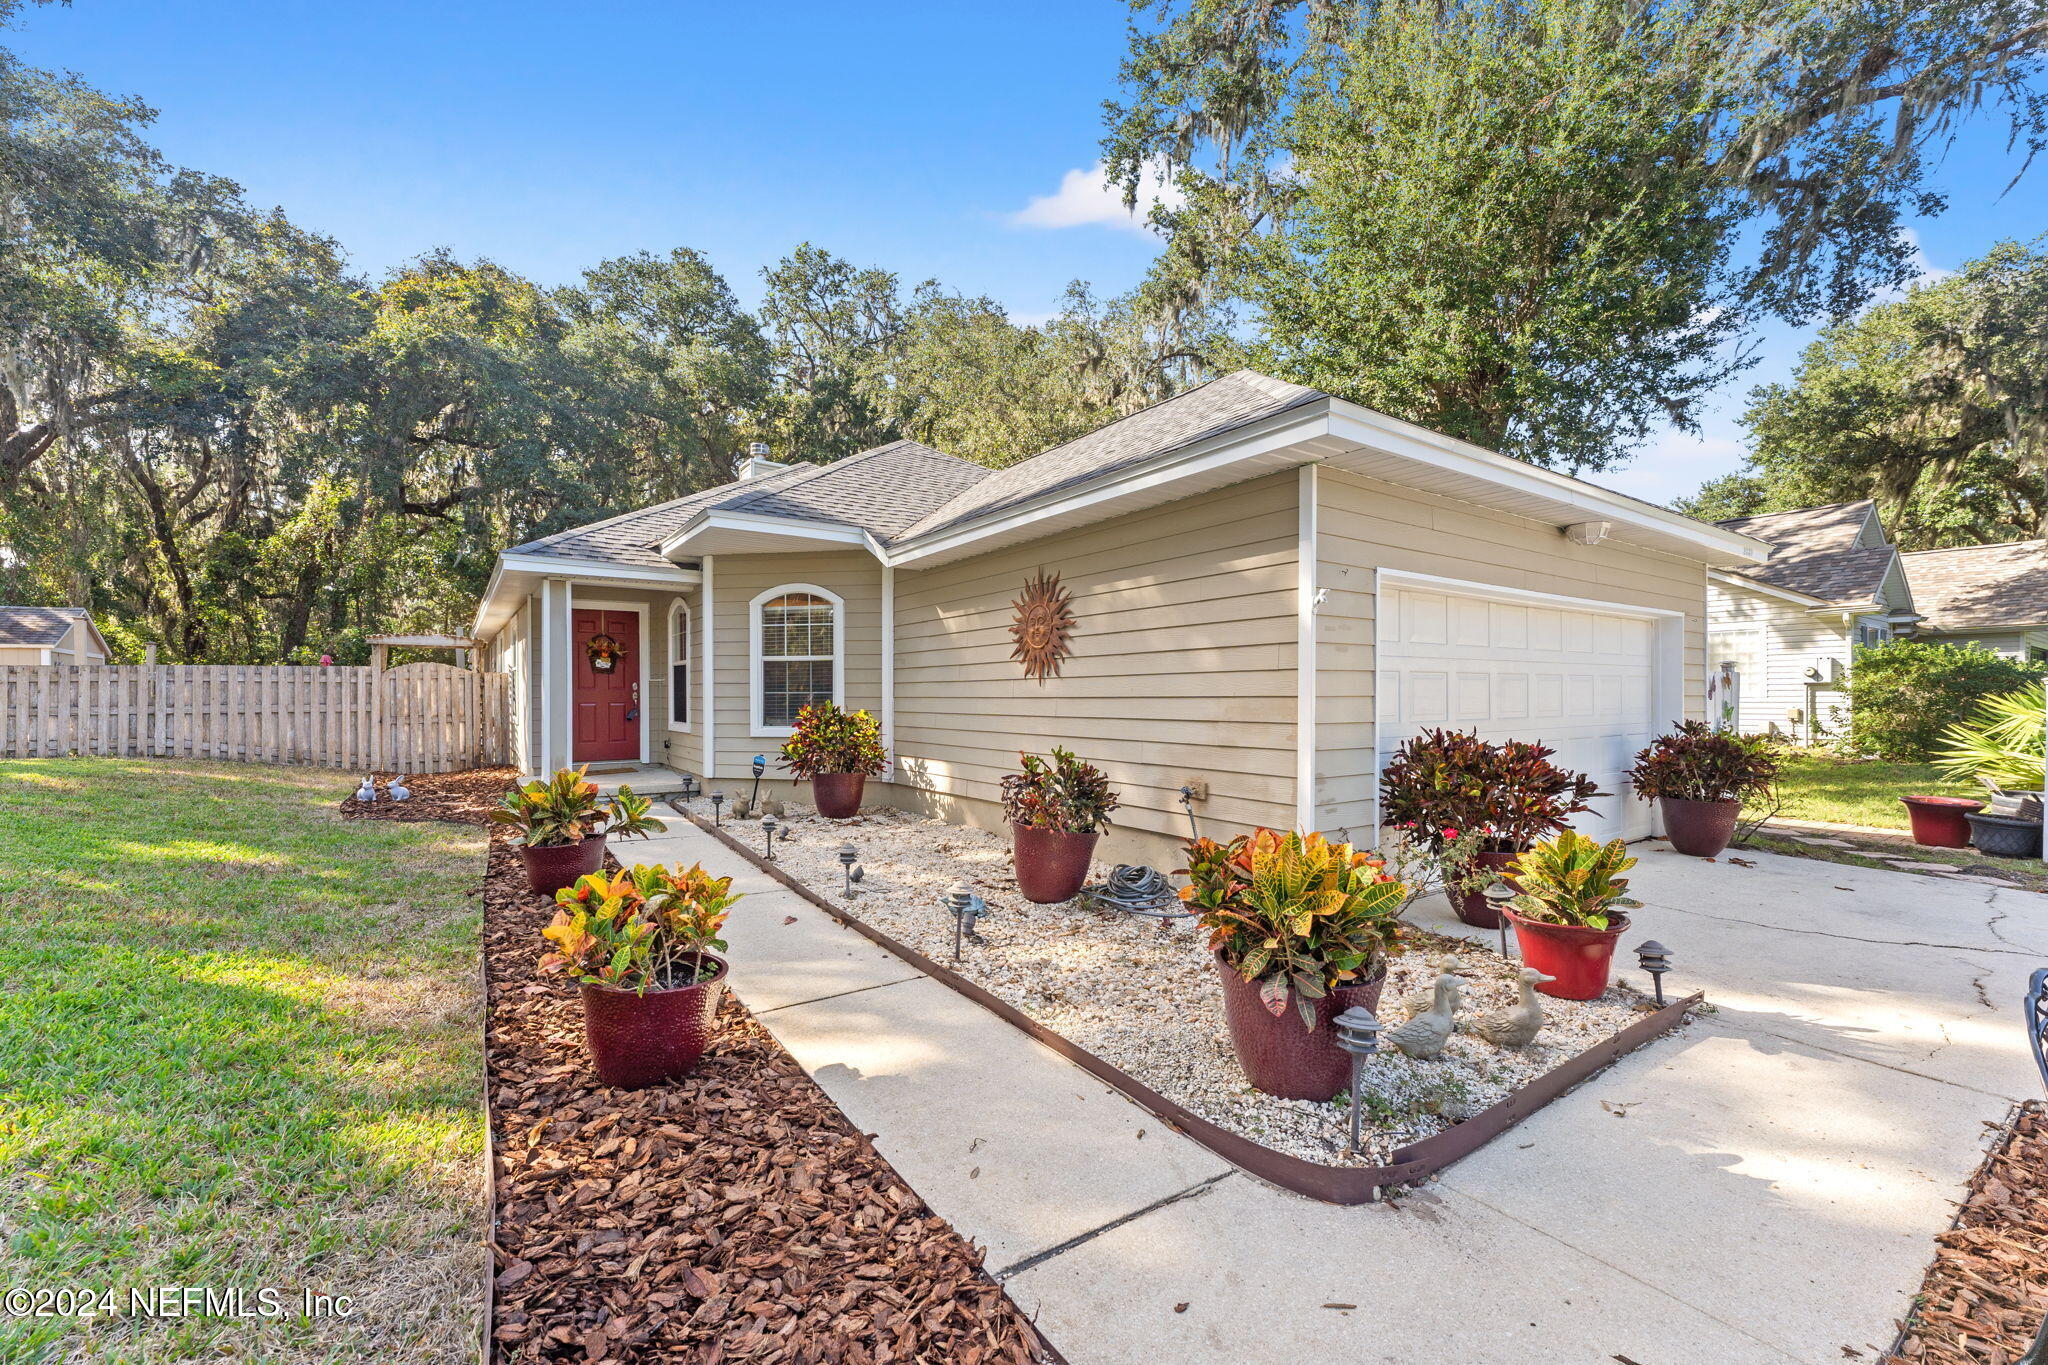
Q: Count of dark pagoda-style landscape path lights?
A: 8